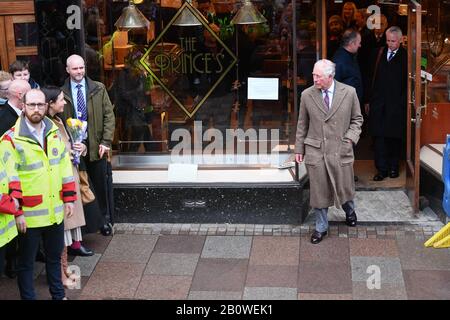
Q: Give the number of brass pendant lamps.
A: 3